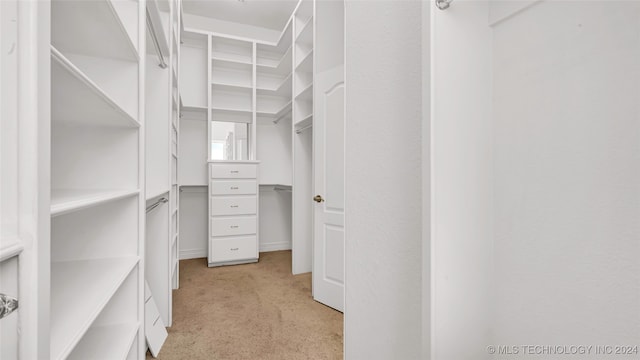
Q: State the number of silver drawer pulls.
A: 5